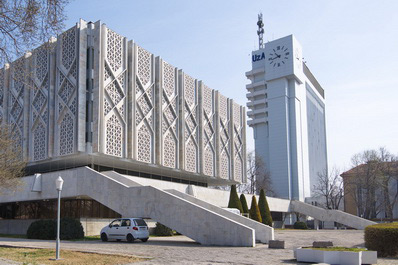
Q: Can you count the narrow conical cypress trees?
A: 4